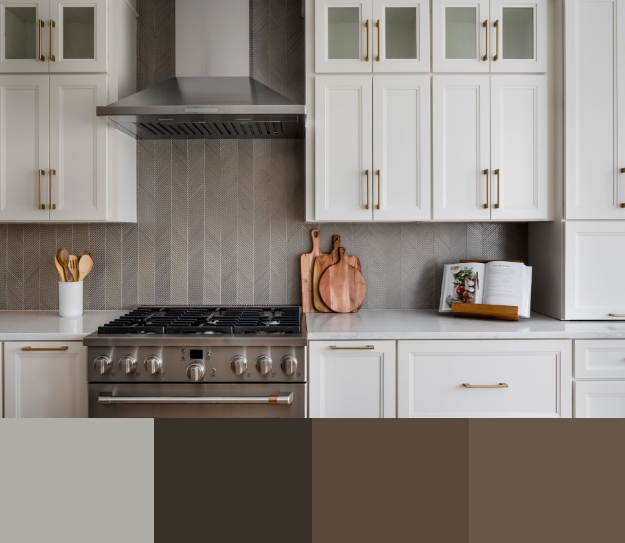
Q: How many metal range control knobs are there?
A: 7